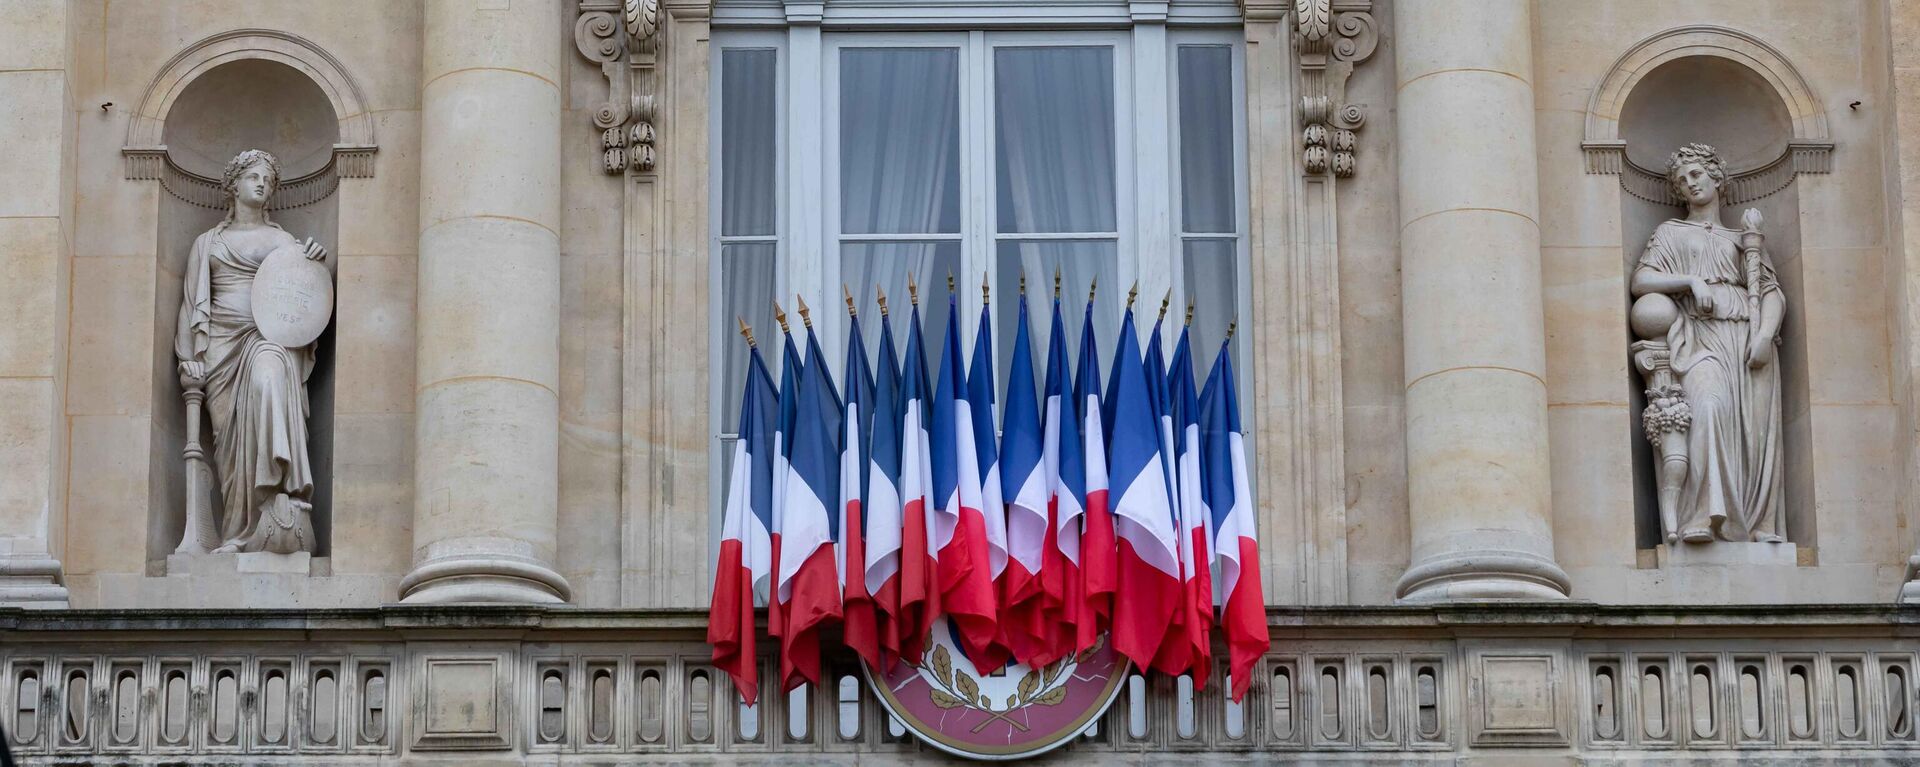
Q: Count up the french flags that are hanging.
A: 15